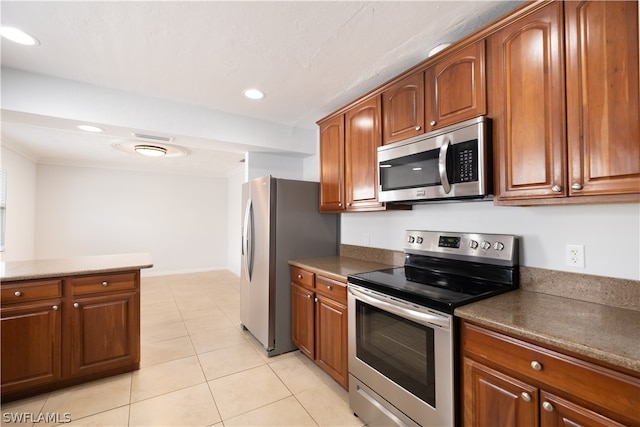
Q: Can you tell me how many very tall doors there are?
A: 2